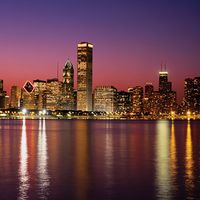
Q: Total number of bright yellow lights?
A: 2